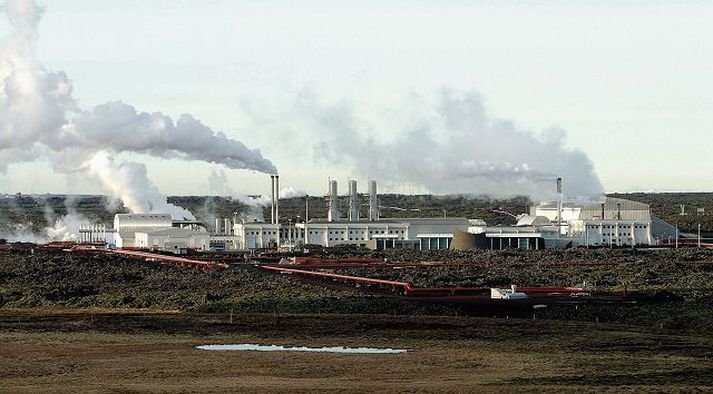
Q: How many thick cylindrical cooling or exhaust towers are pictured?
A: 3